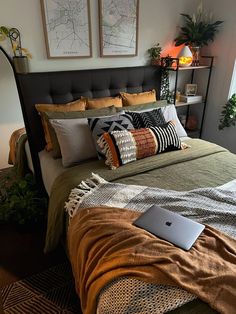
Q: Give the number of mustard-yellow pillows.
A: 3